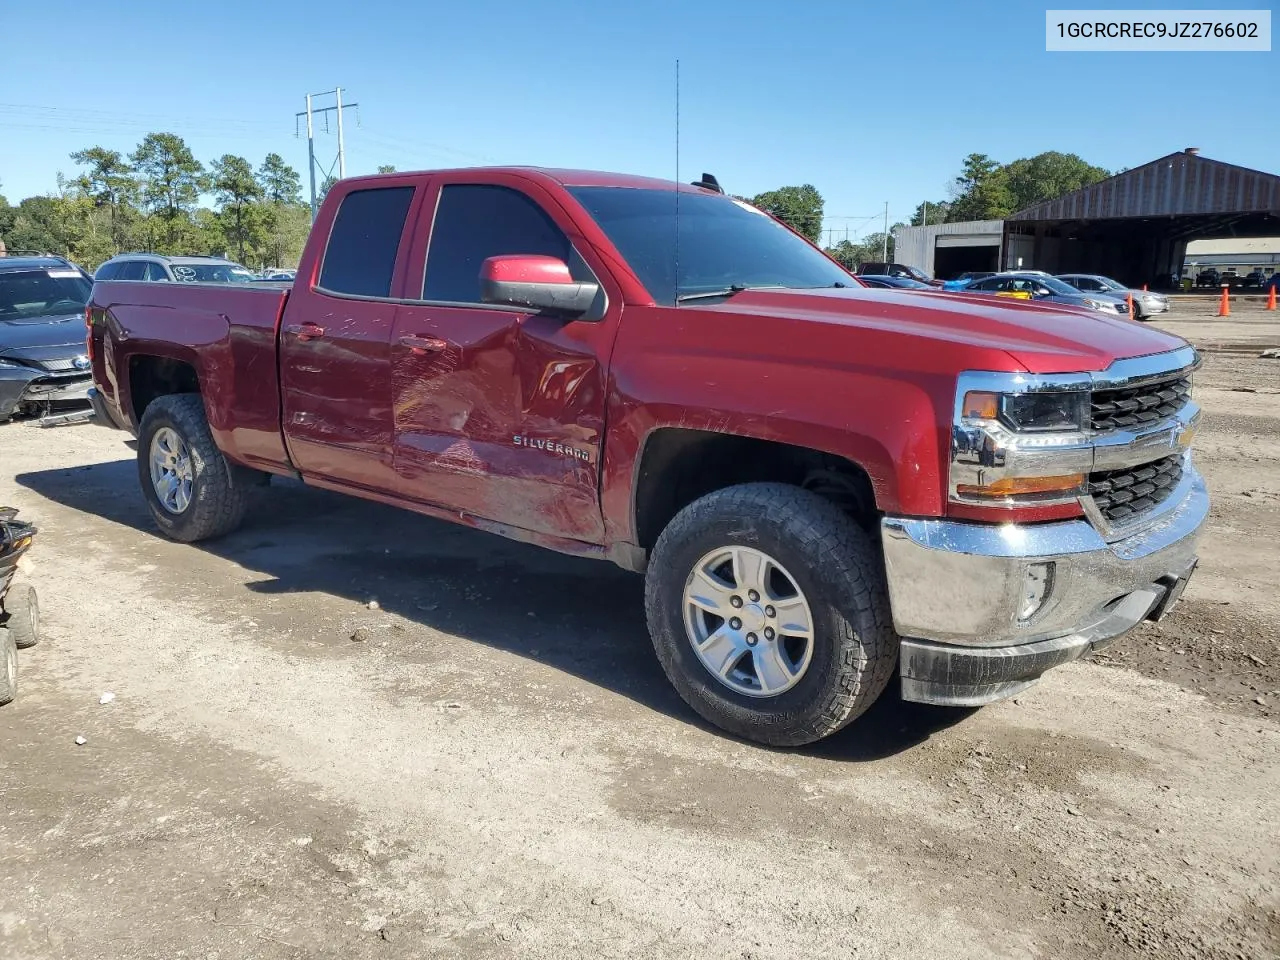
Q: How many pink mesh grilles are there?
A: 0